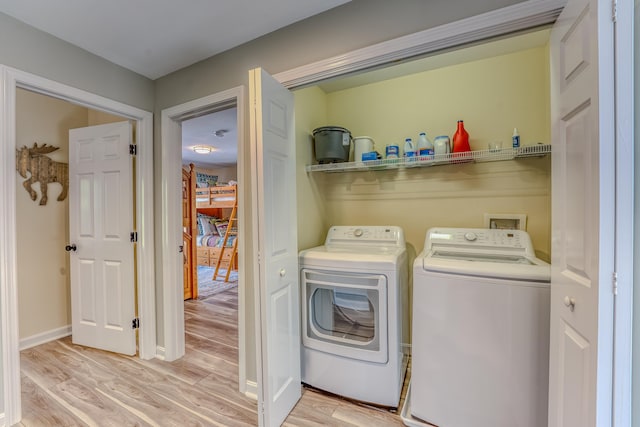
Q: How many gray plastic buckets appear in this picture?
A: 1